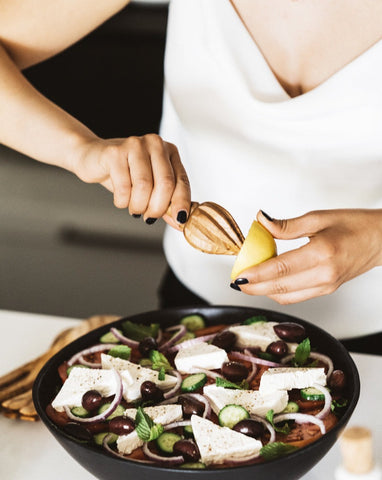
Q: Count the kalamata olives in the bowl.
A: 13